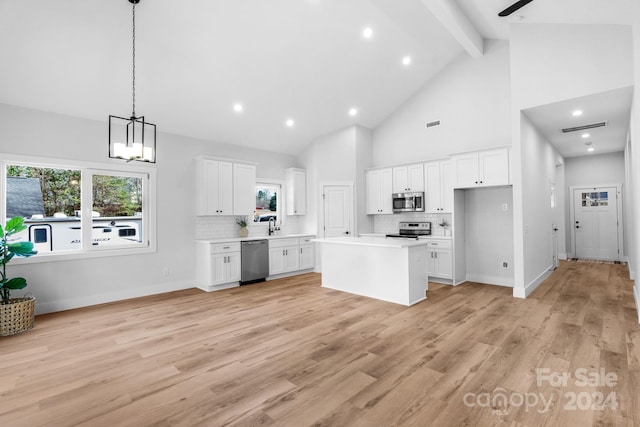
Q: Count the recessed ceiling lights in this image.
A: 8